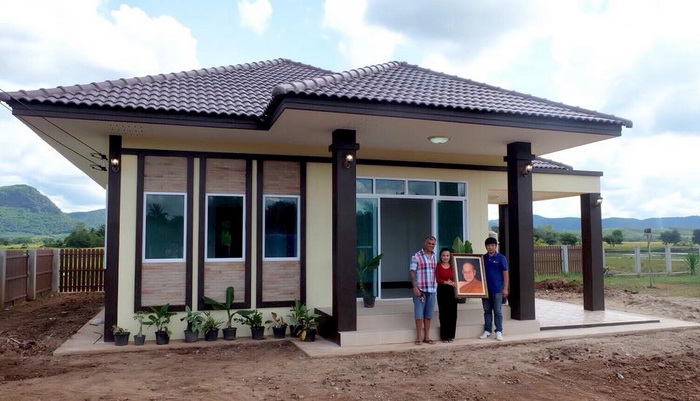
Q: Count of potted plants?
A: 12